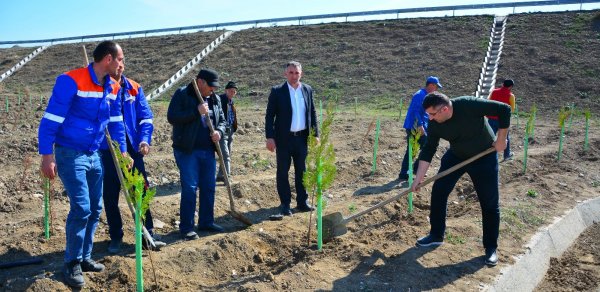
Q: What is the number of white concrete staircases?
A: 3